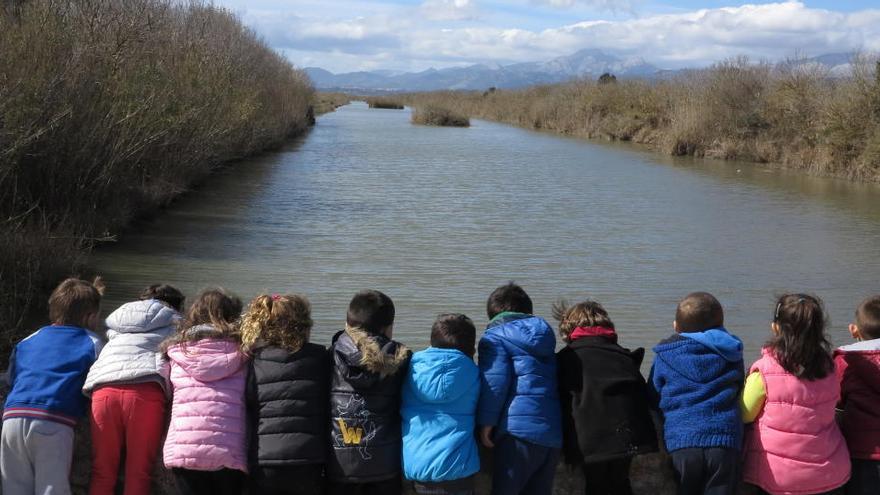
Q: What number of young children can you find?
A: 11